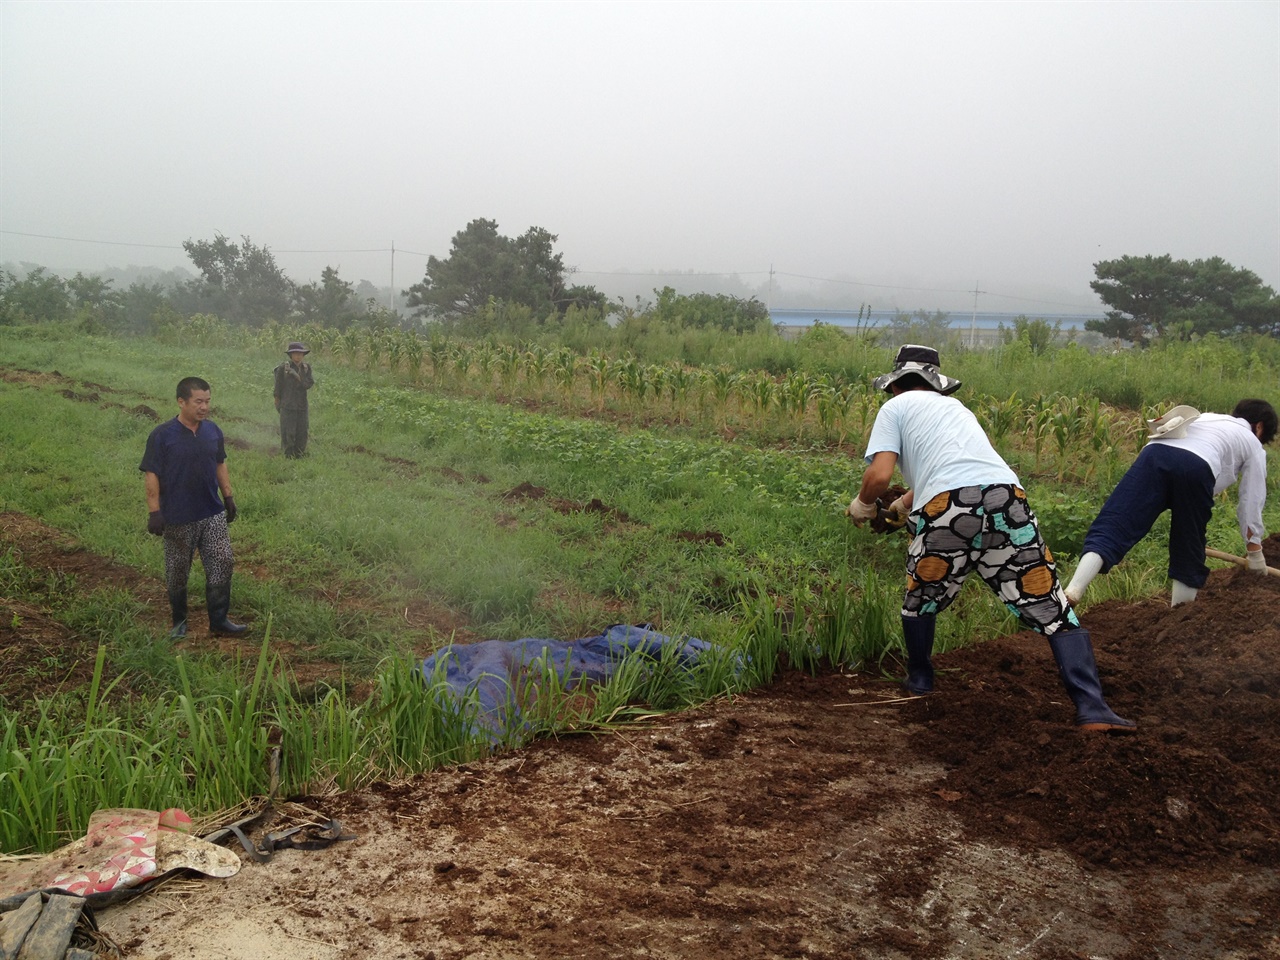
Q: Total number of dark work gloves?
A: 2